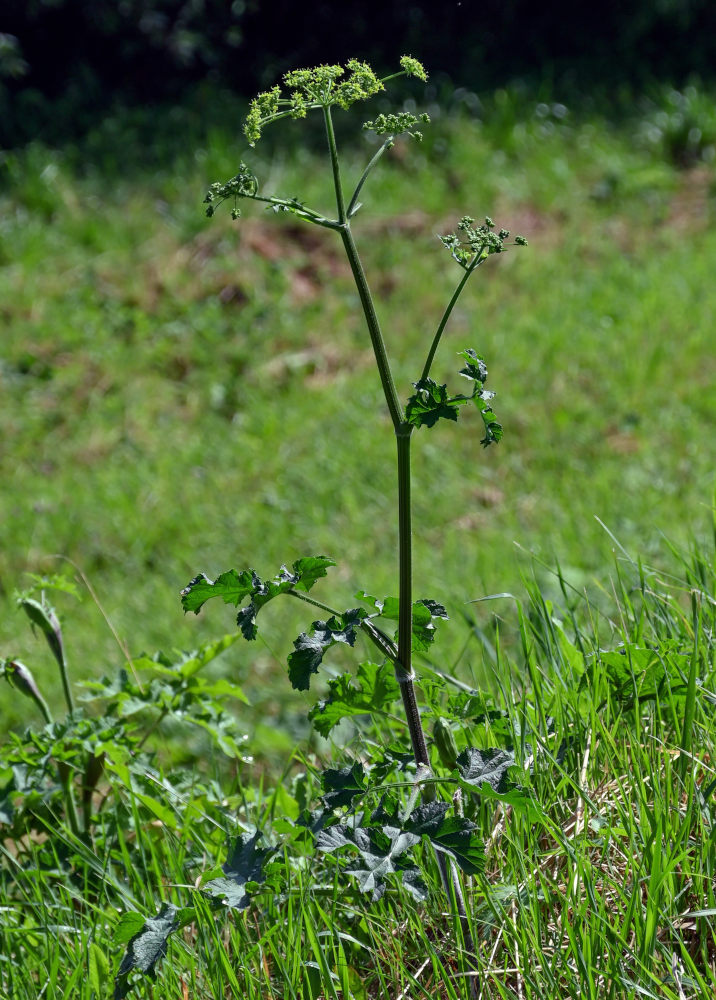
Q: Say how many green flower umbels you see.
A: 4